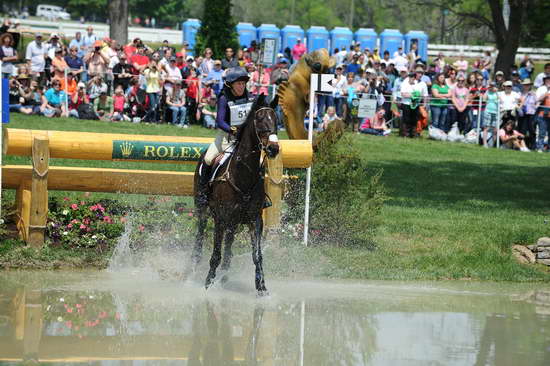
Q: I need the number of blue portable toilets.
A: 9